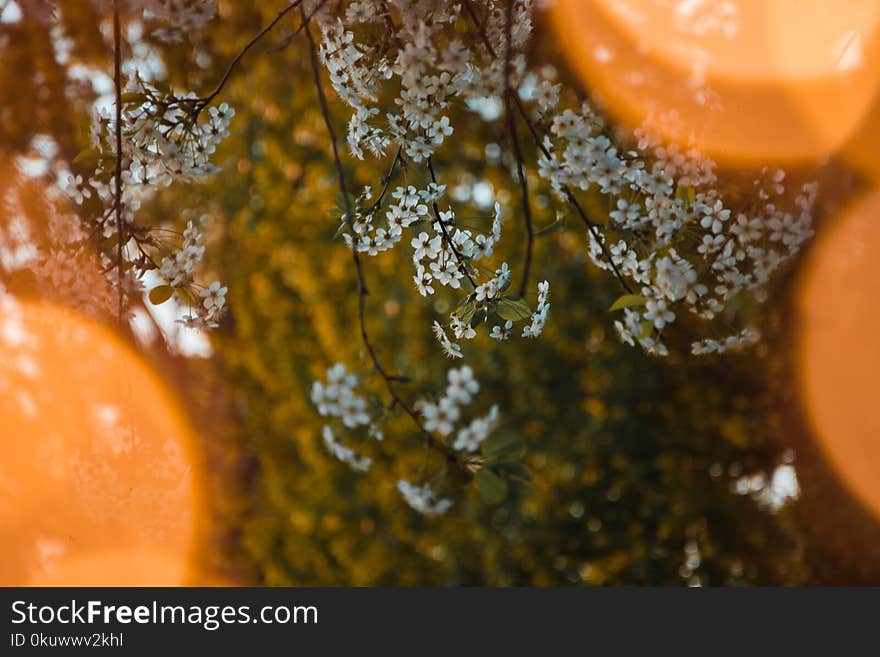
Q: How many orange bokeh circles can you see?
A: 3